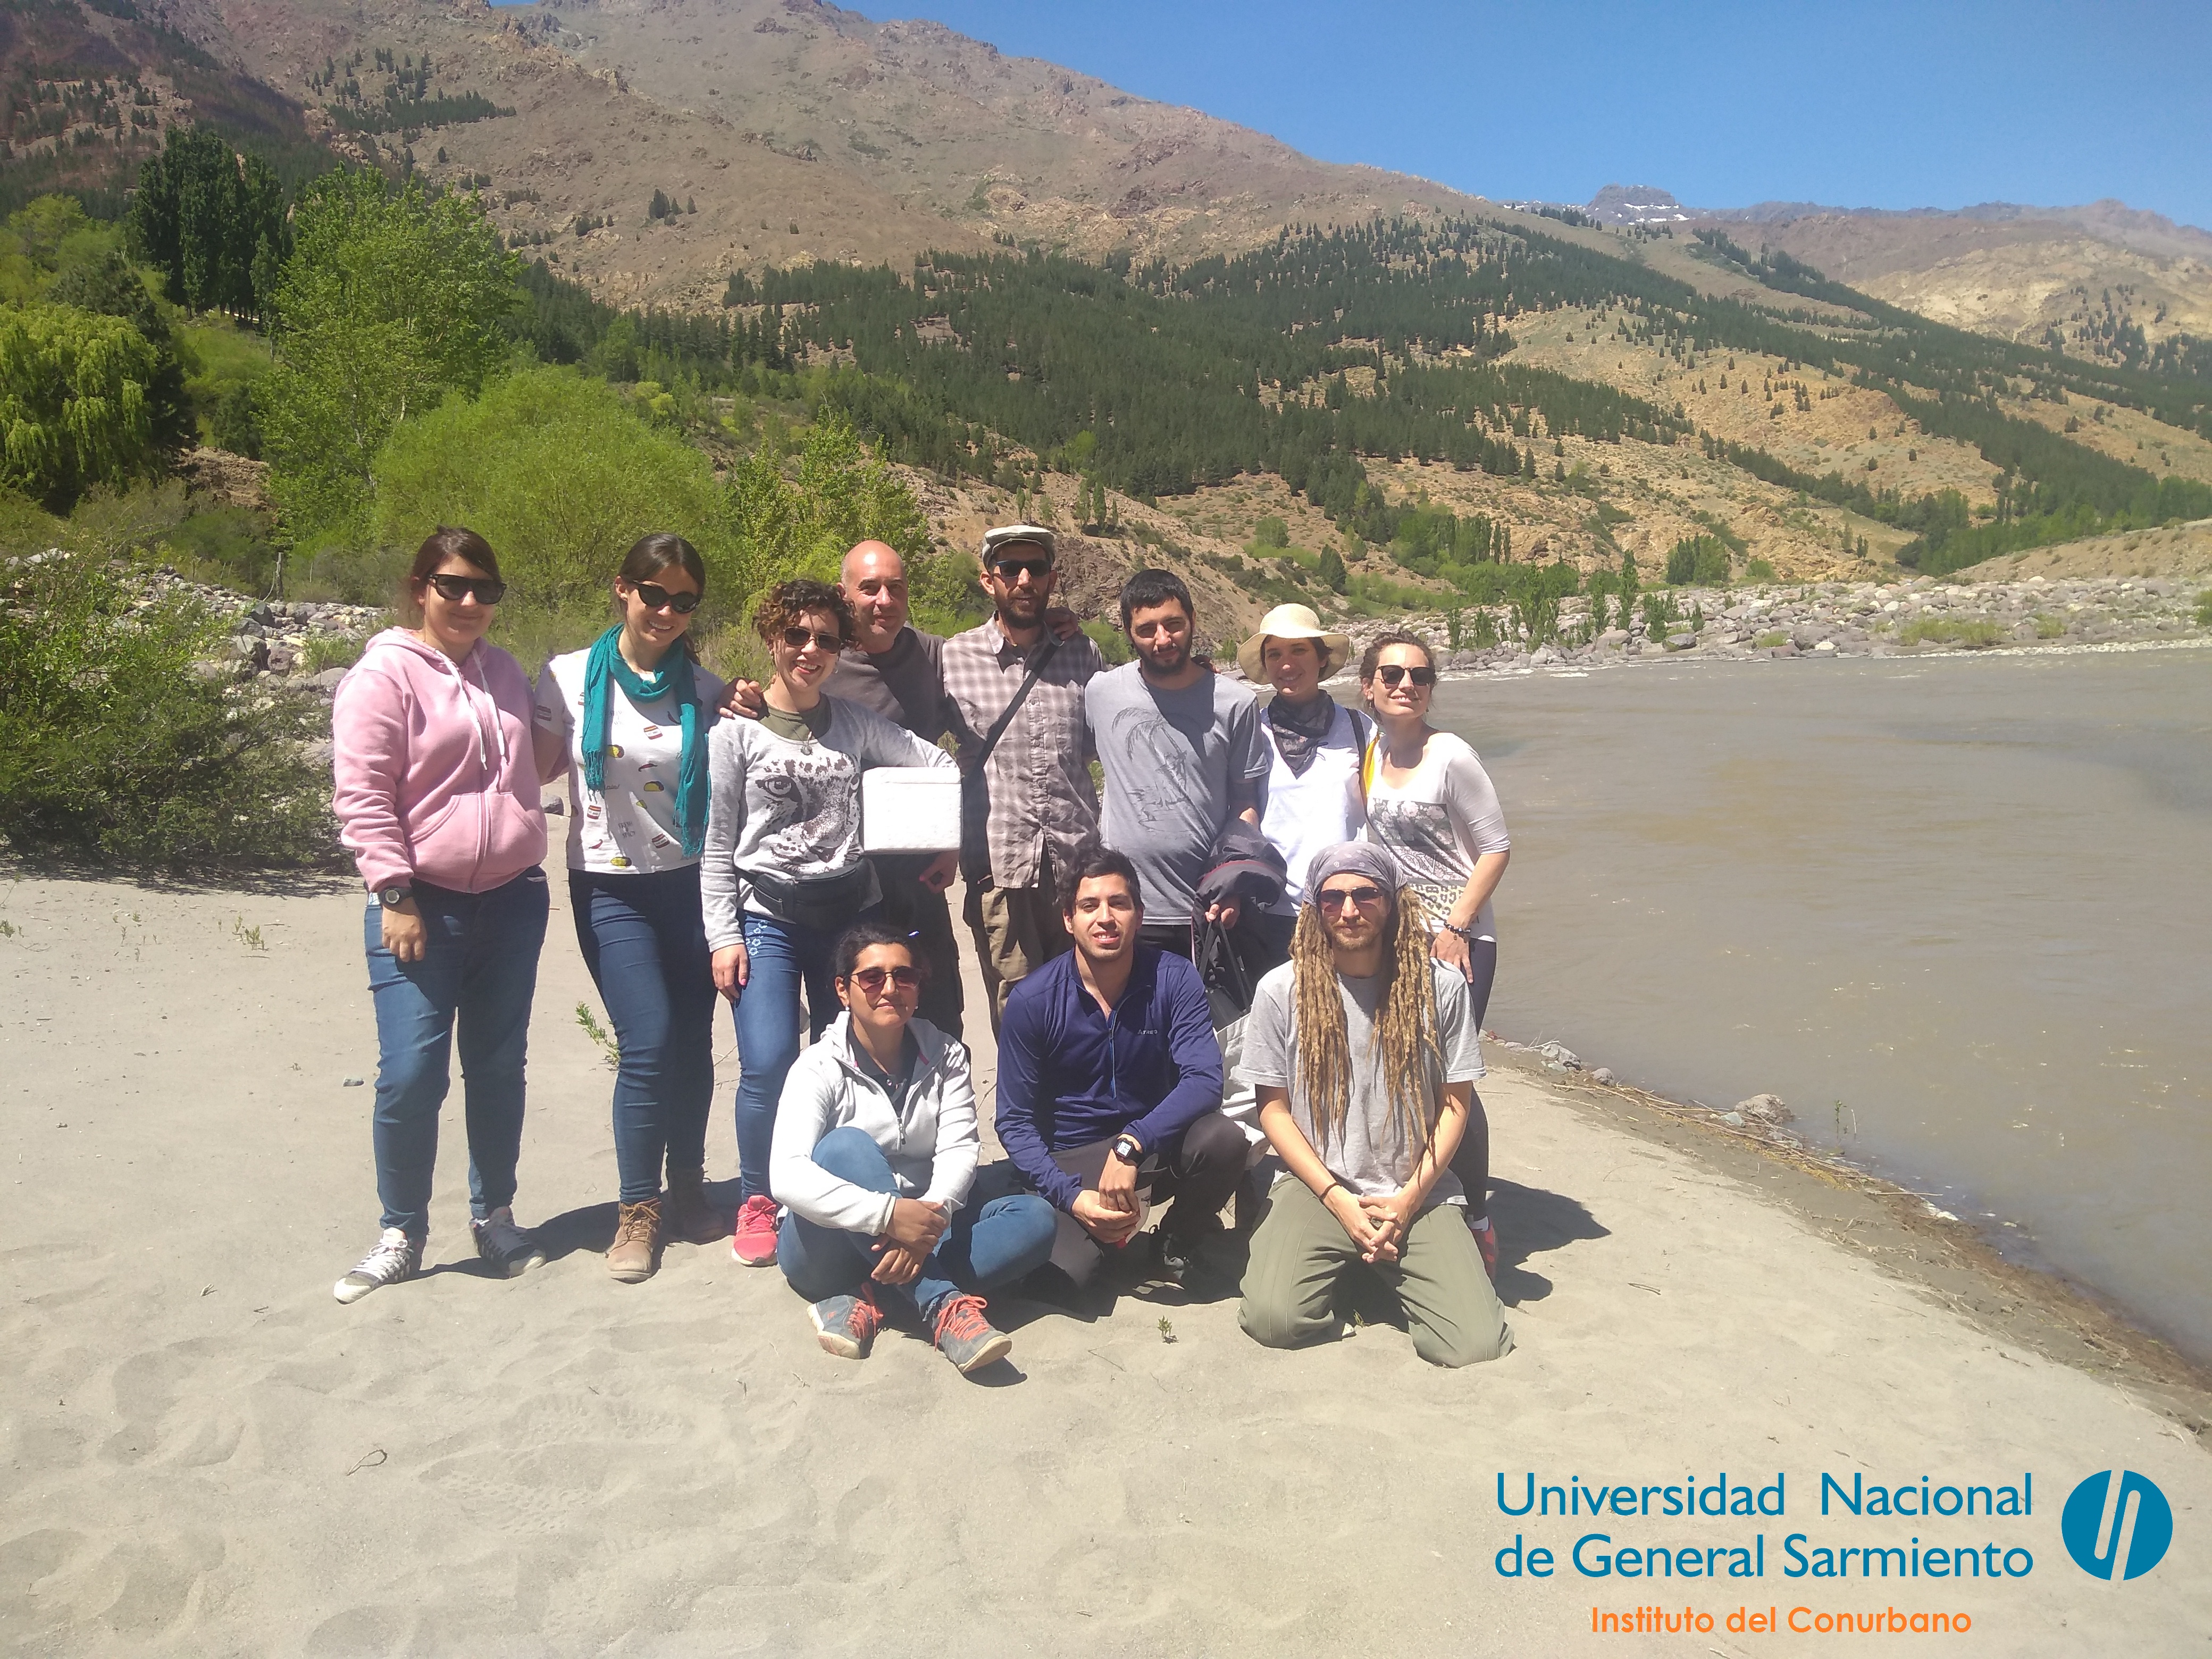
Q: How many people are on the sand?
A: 11